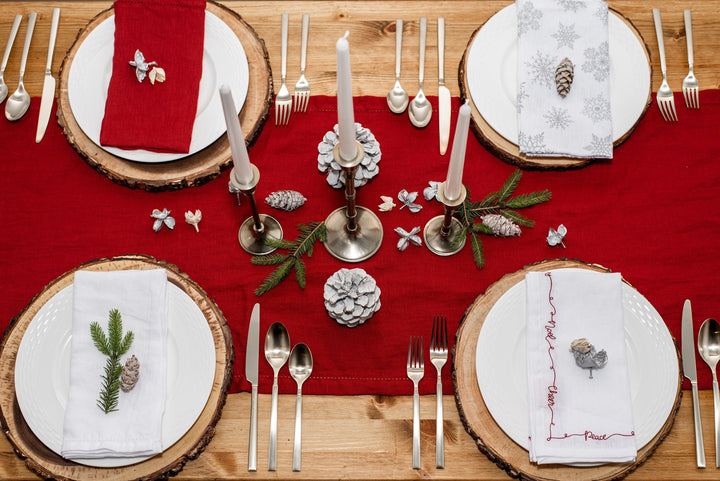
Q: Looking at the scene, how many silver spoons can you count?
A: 7